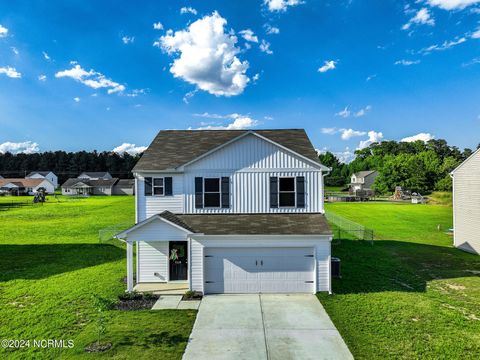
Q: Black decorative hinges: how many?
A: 4